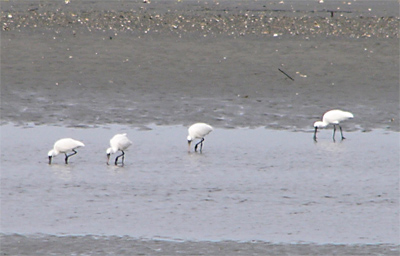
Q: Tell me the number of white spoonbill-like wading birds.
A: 4